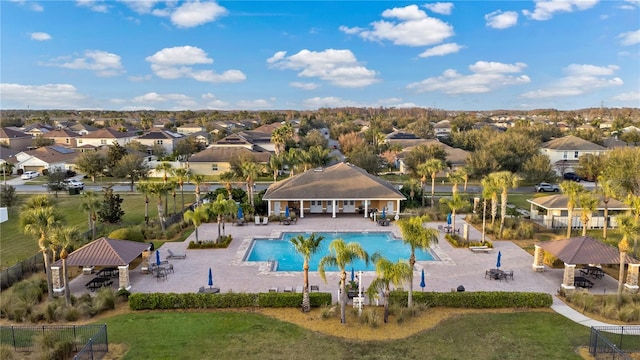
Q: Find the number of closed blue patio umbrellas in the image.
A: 9